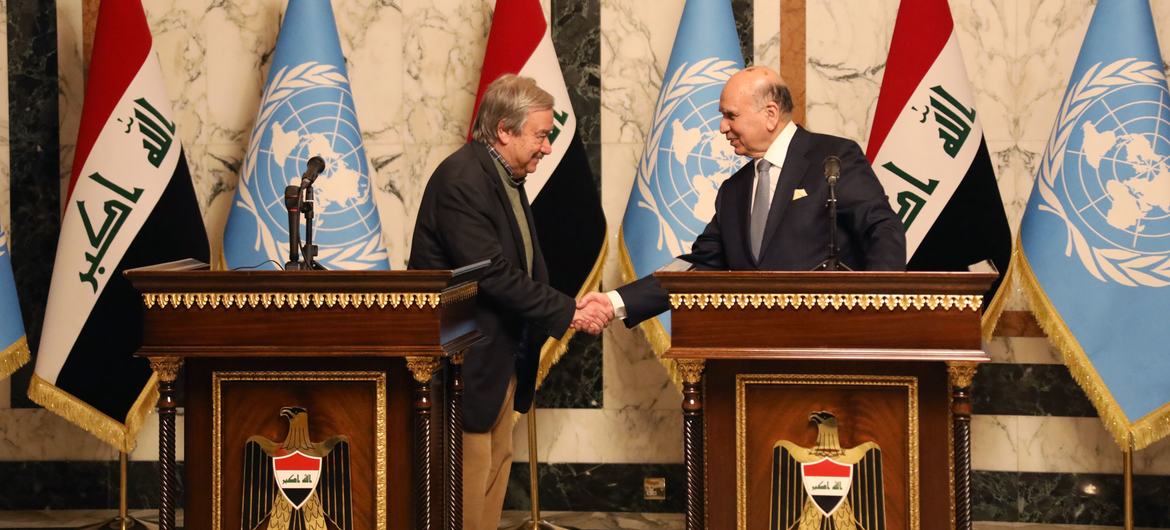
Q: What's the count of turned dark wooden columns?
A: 5